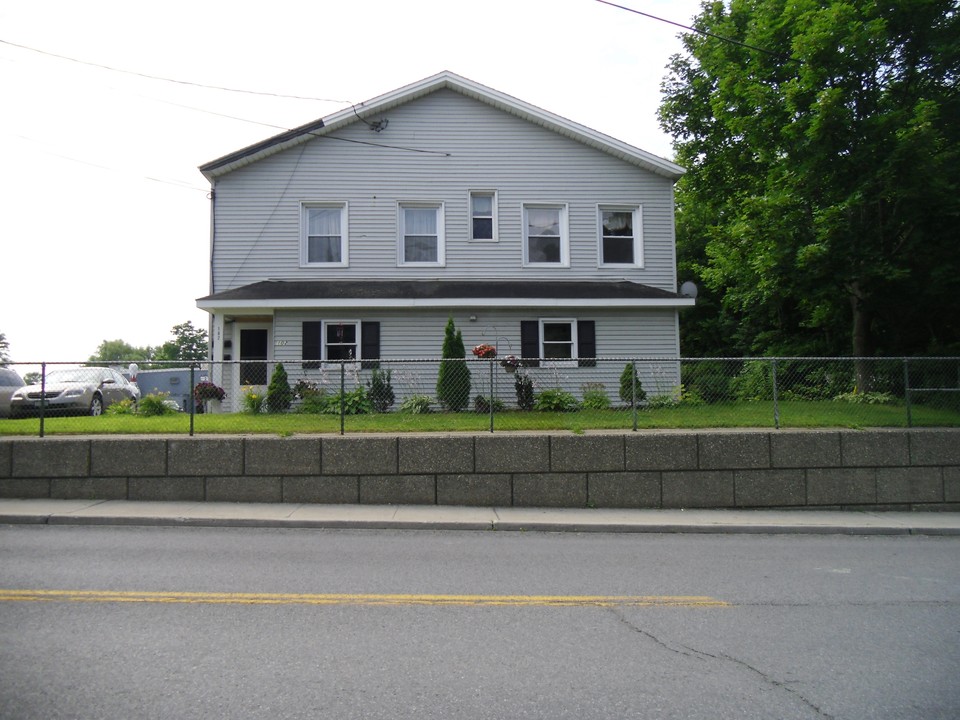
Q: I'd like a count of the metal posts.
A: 7